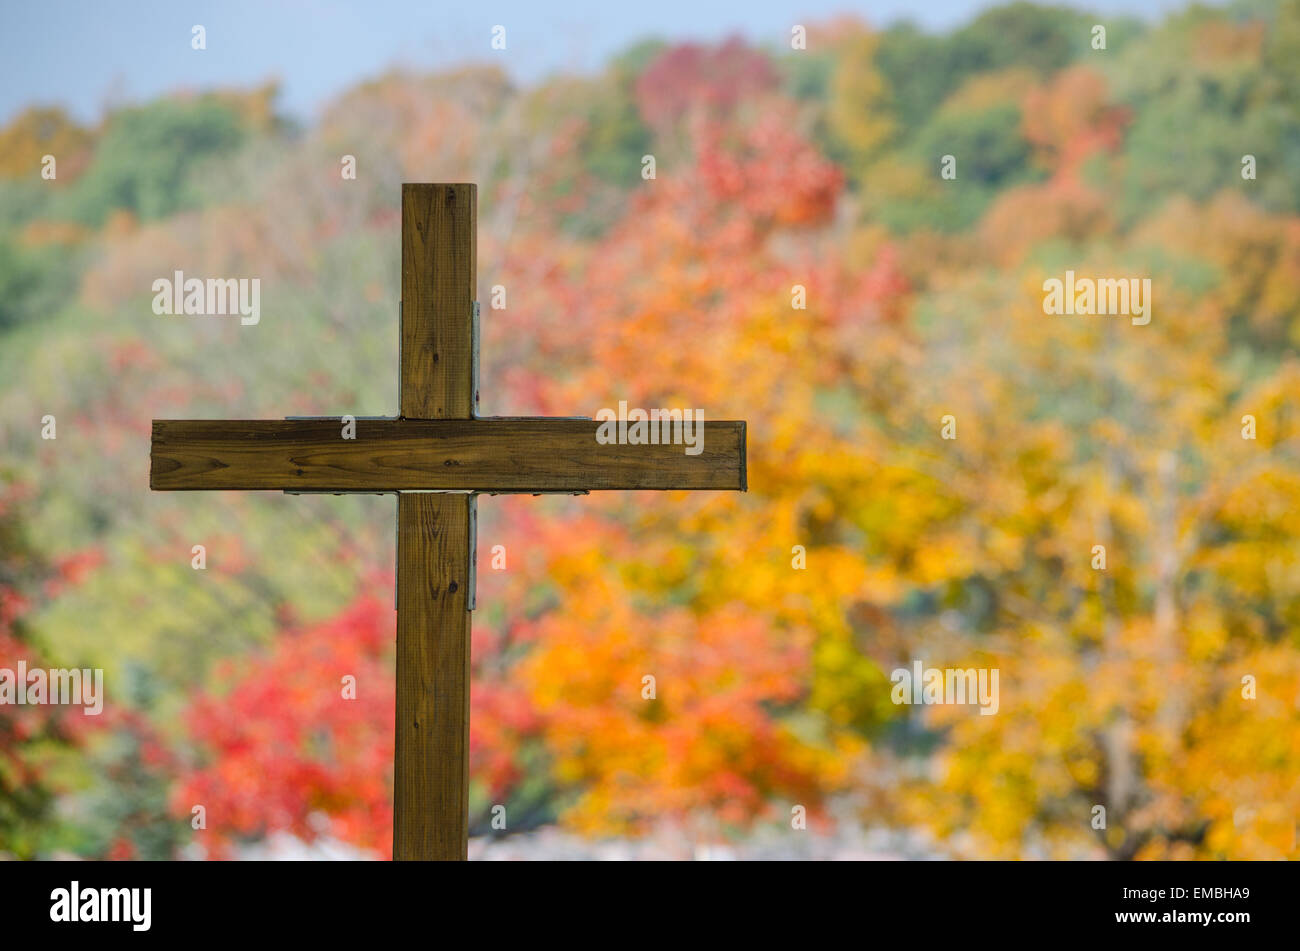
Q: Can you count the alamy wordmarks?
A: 6